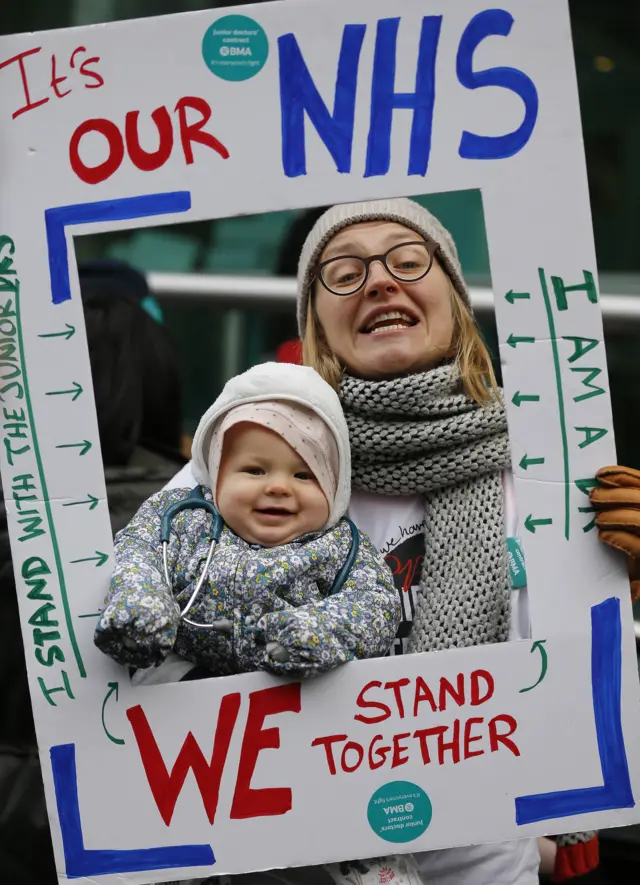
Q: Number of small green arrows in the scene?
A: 13